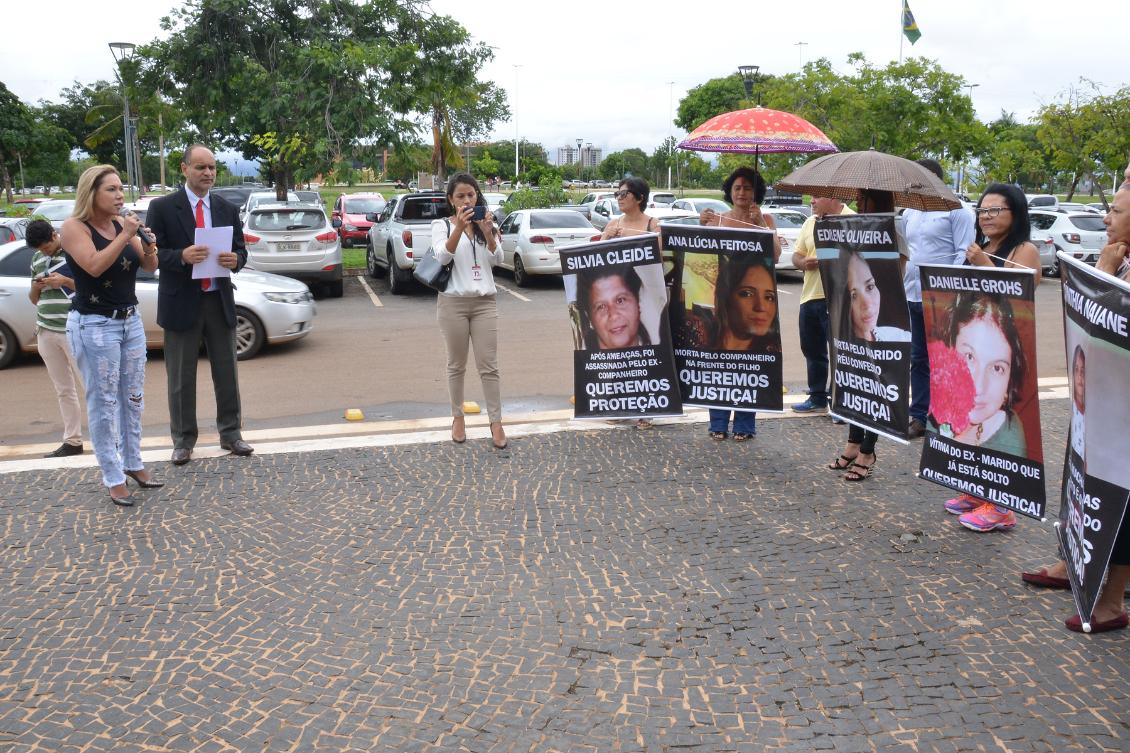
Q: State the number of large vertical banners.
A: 5